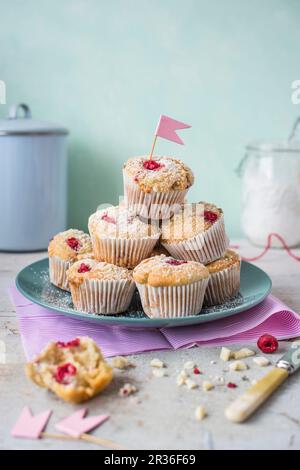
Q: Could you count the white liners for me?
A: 7